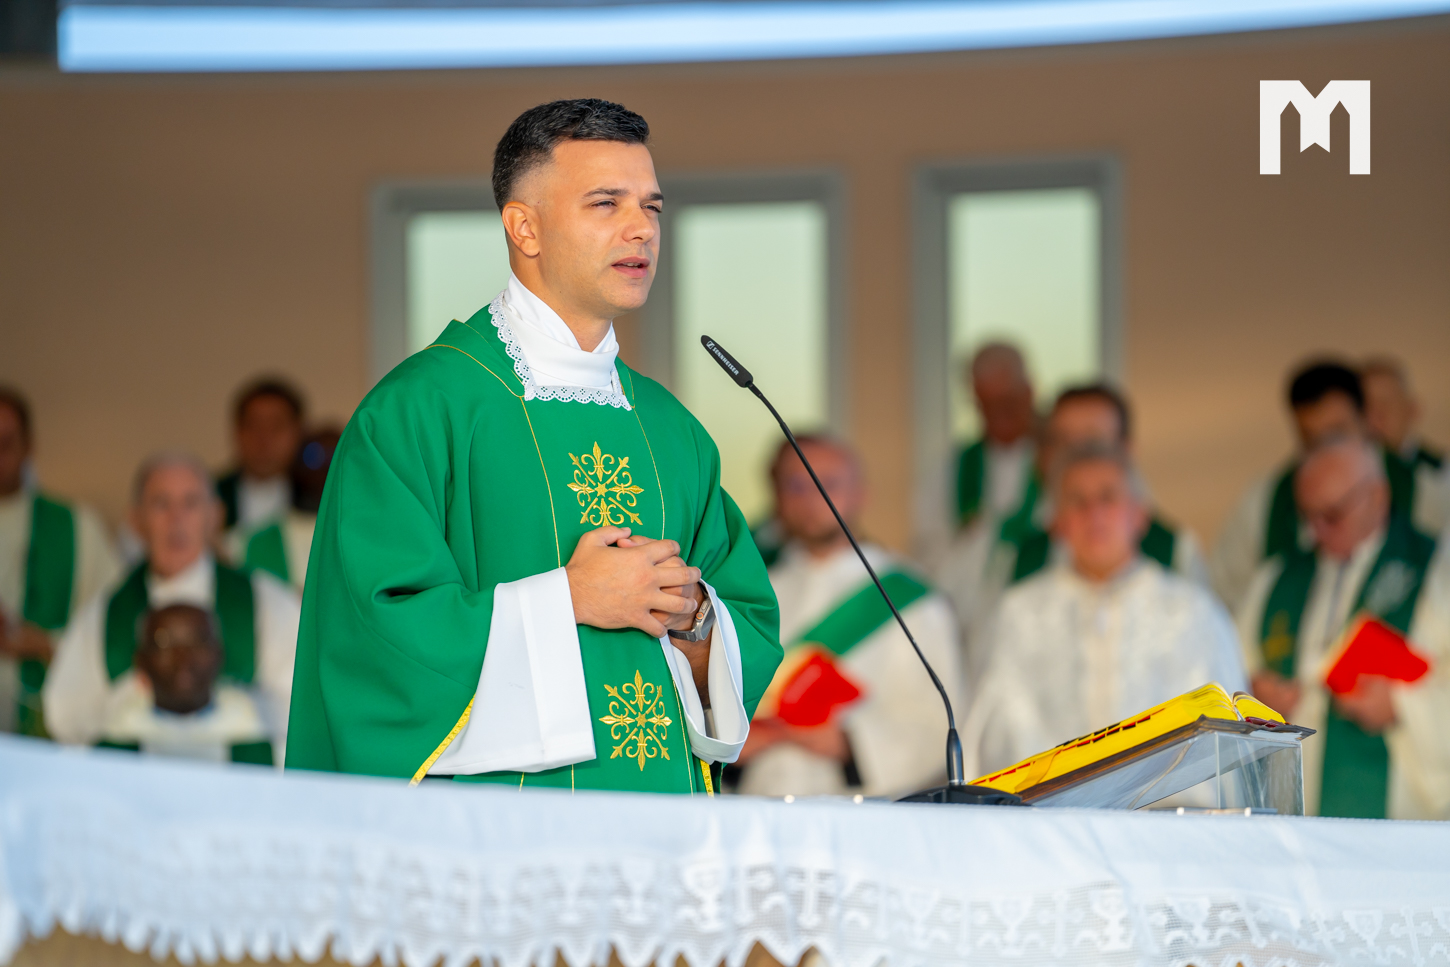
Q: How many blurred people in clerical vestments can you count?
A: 12